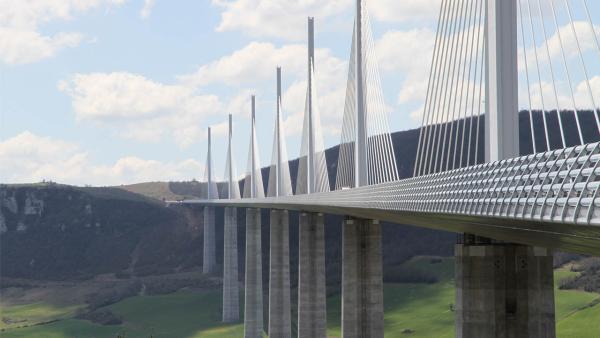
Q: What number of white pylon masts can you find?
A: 7